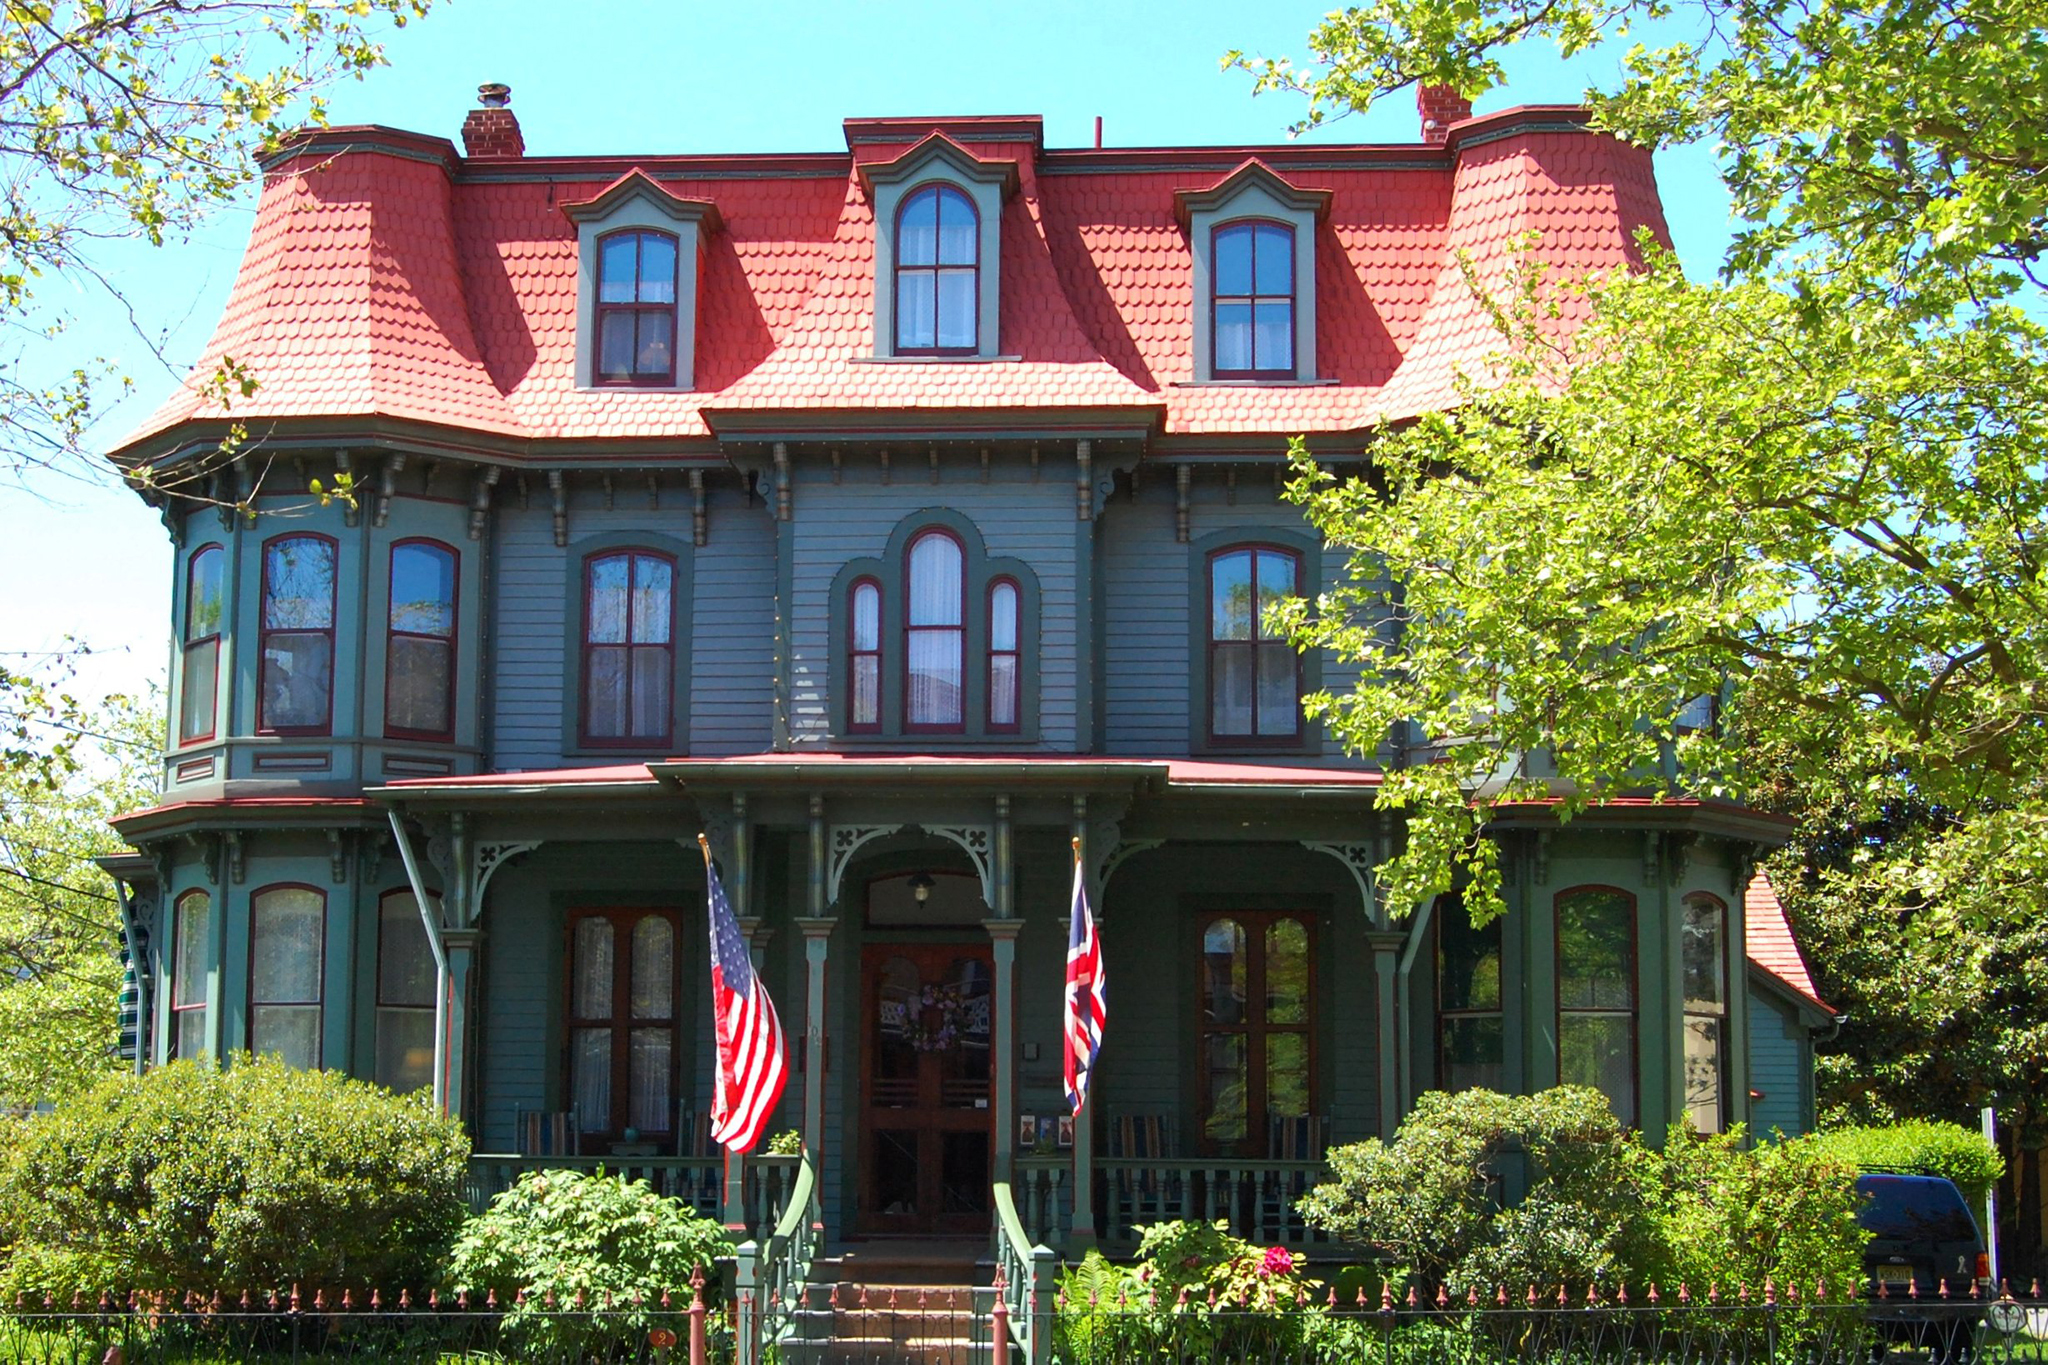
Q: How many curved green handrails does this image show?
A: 2